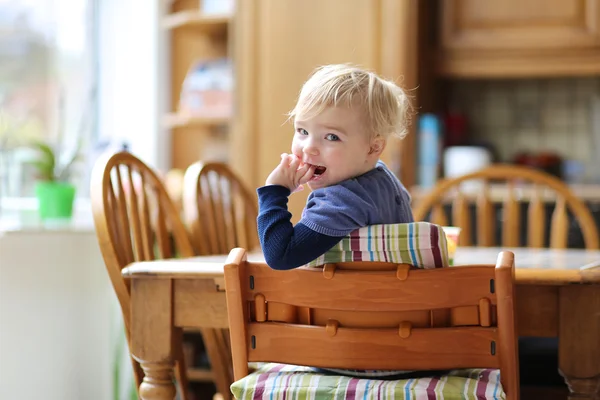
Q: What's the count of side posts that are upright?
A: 2